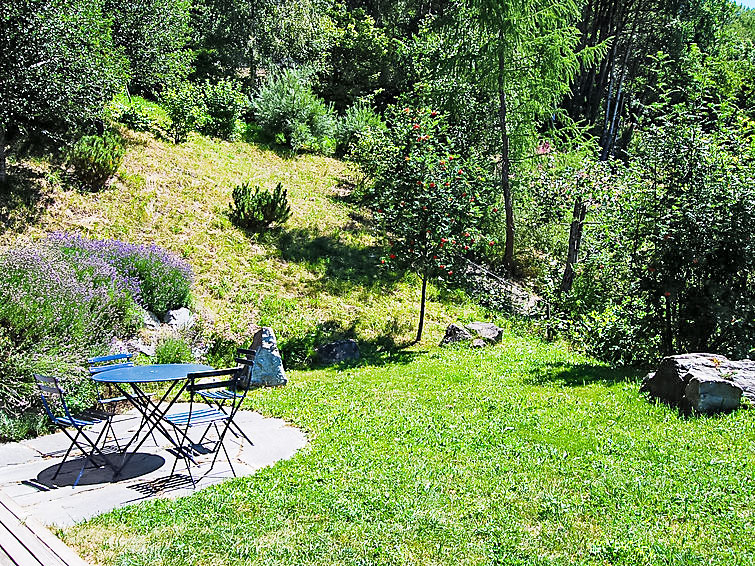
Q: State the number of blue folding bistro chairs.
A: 4